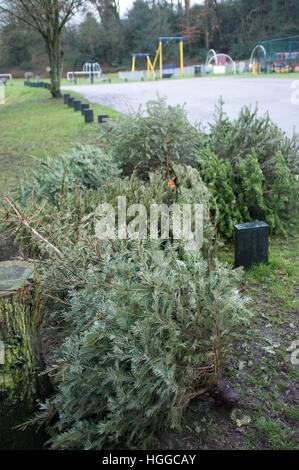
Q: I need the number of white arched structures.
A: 3